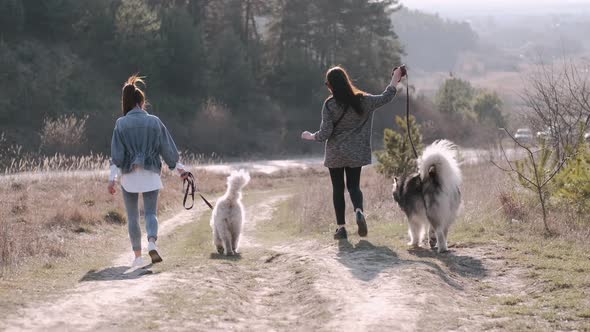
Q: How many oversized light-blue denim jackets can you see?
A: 1